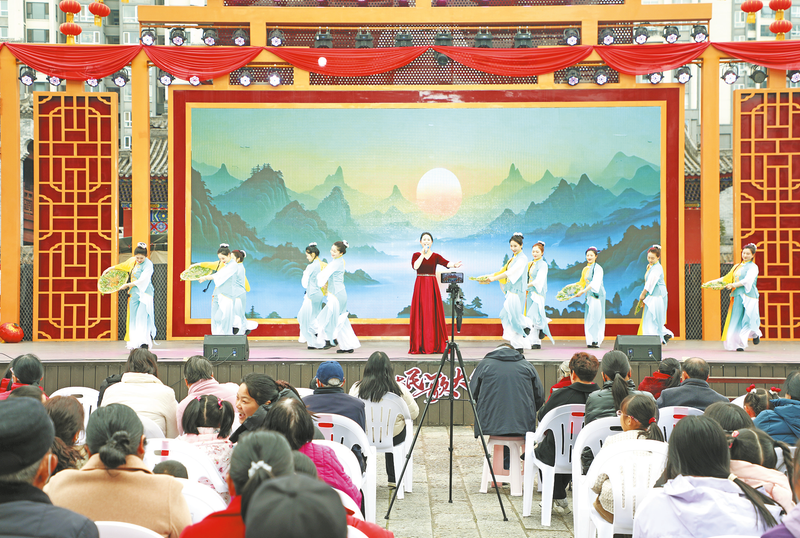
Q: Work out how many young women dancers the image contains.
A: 10